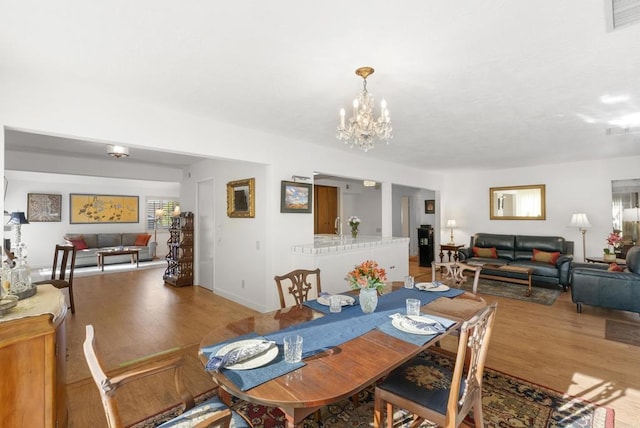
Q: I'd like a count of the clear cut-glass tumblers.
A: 4